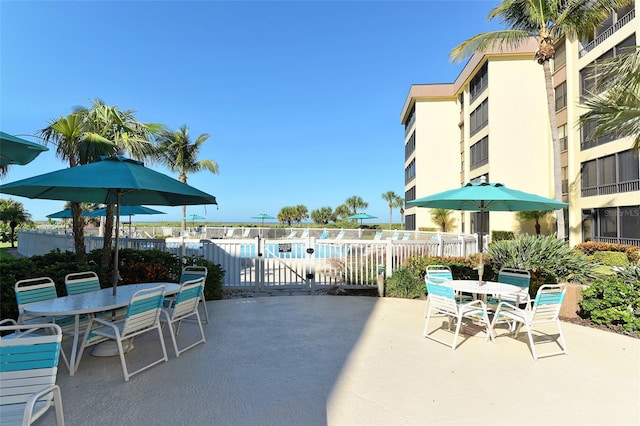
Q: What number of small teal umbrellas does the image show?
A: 3